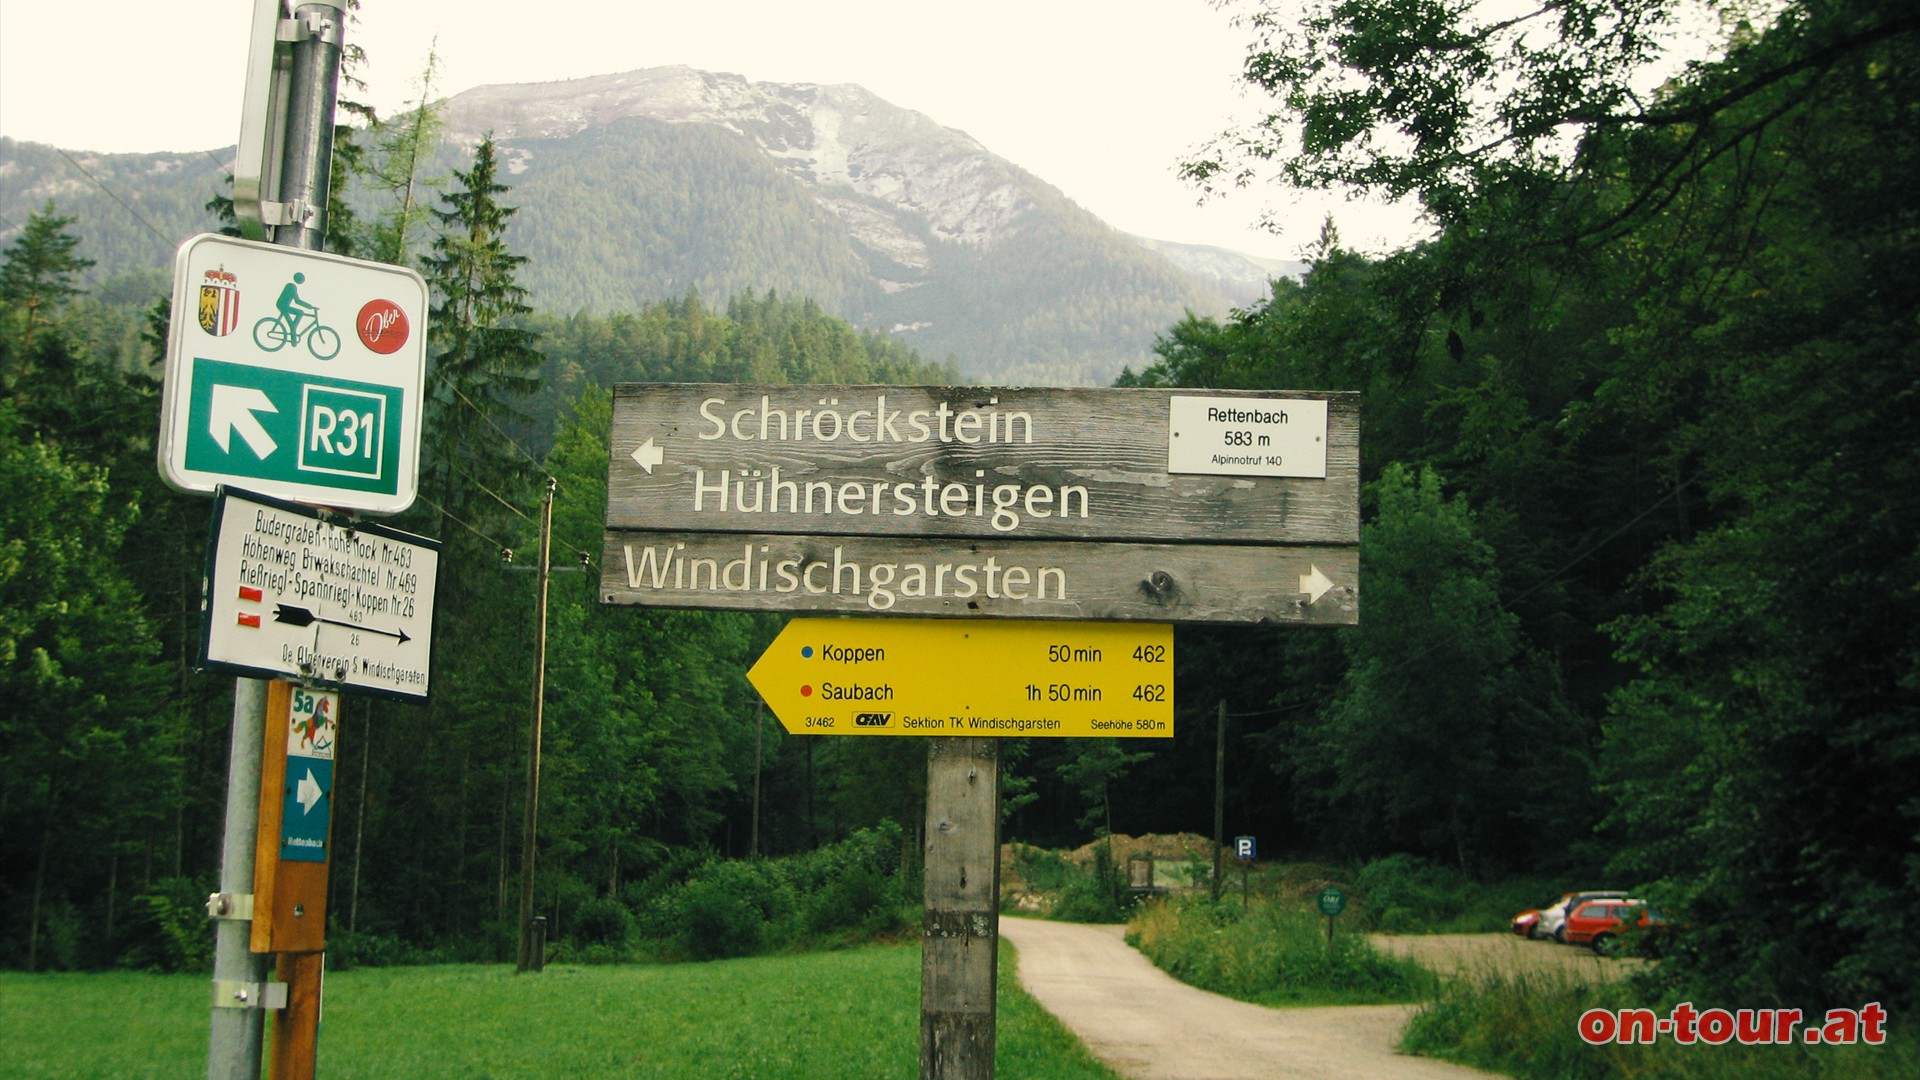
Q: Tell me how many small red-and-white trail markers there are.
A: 2